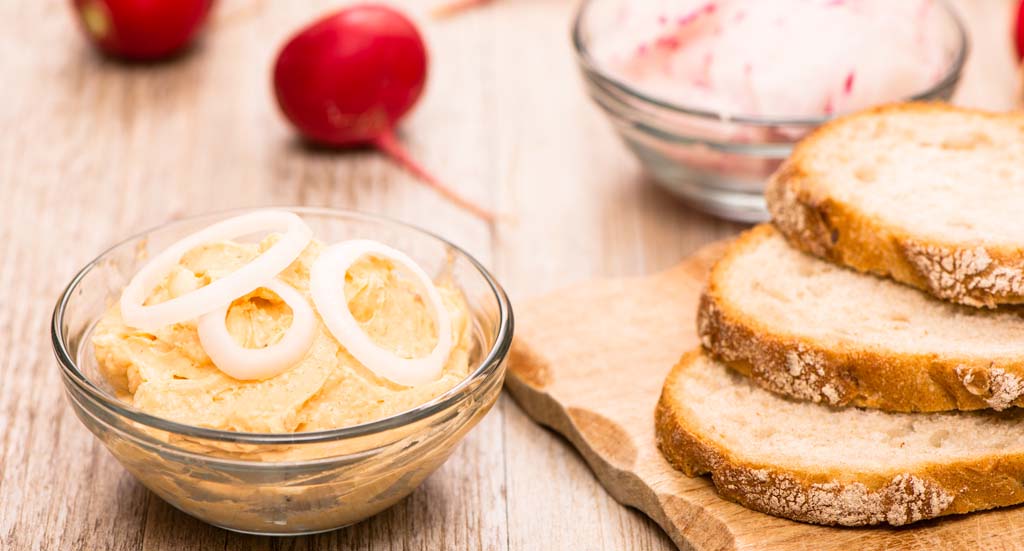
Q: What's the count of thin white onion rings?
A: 3